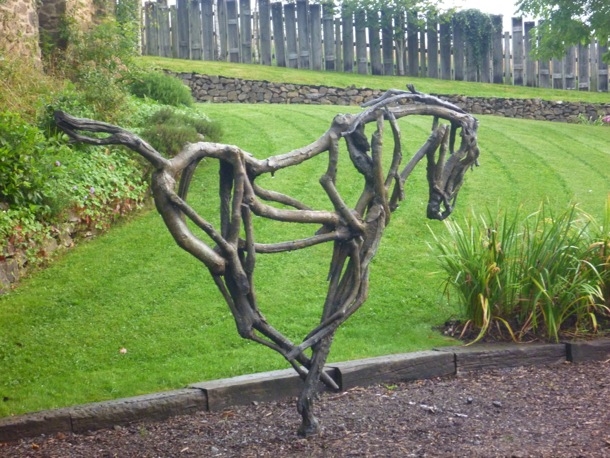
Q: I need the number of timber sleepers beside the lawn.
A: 6